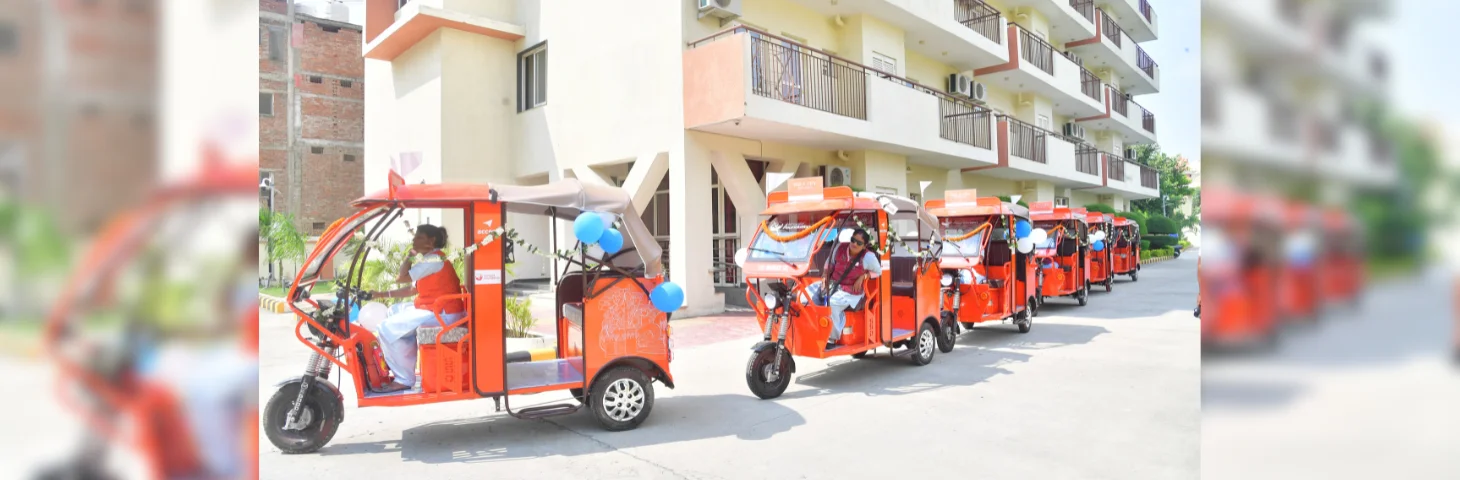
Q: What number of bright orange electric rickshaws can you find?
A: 6